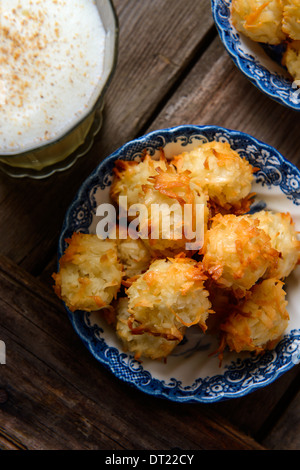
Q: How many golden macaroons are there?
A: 13